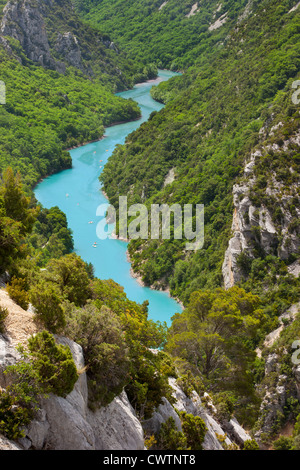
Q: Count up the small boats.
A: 9